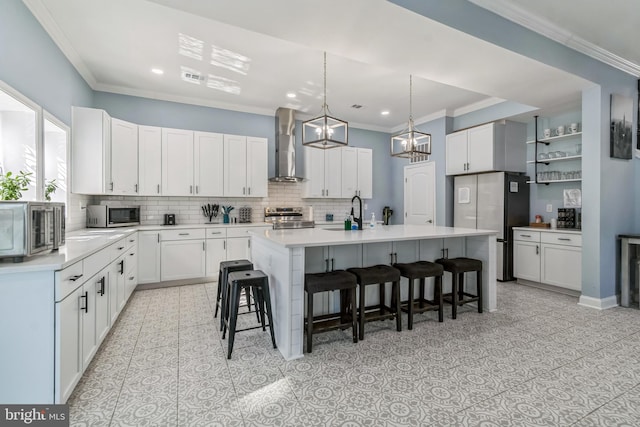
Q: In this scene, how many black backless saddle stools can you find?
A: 4